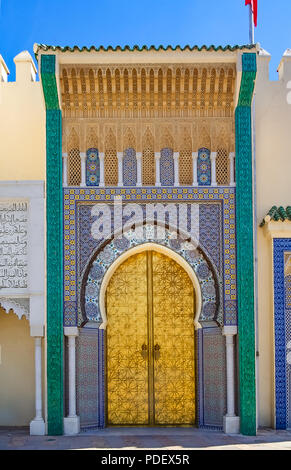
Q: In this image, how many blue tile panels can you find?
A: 4